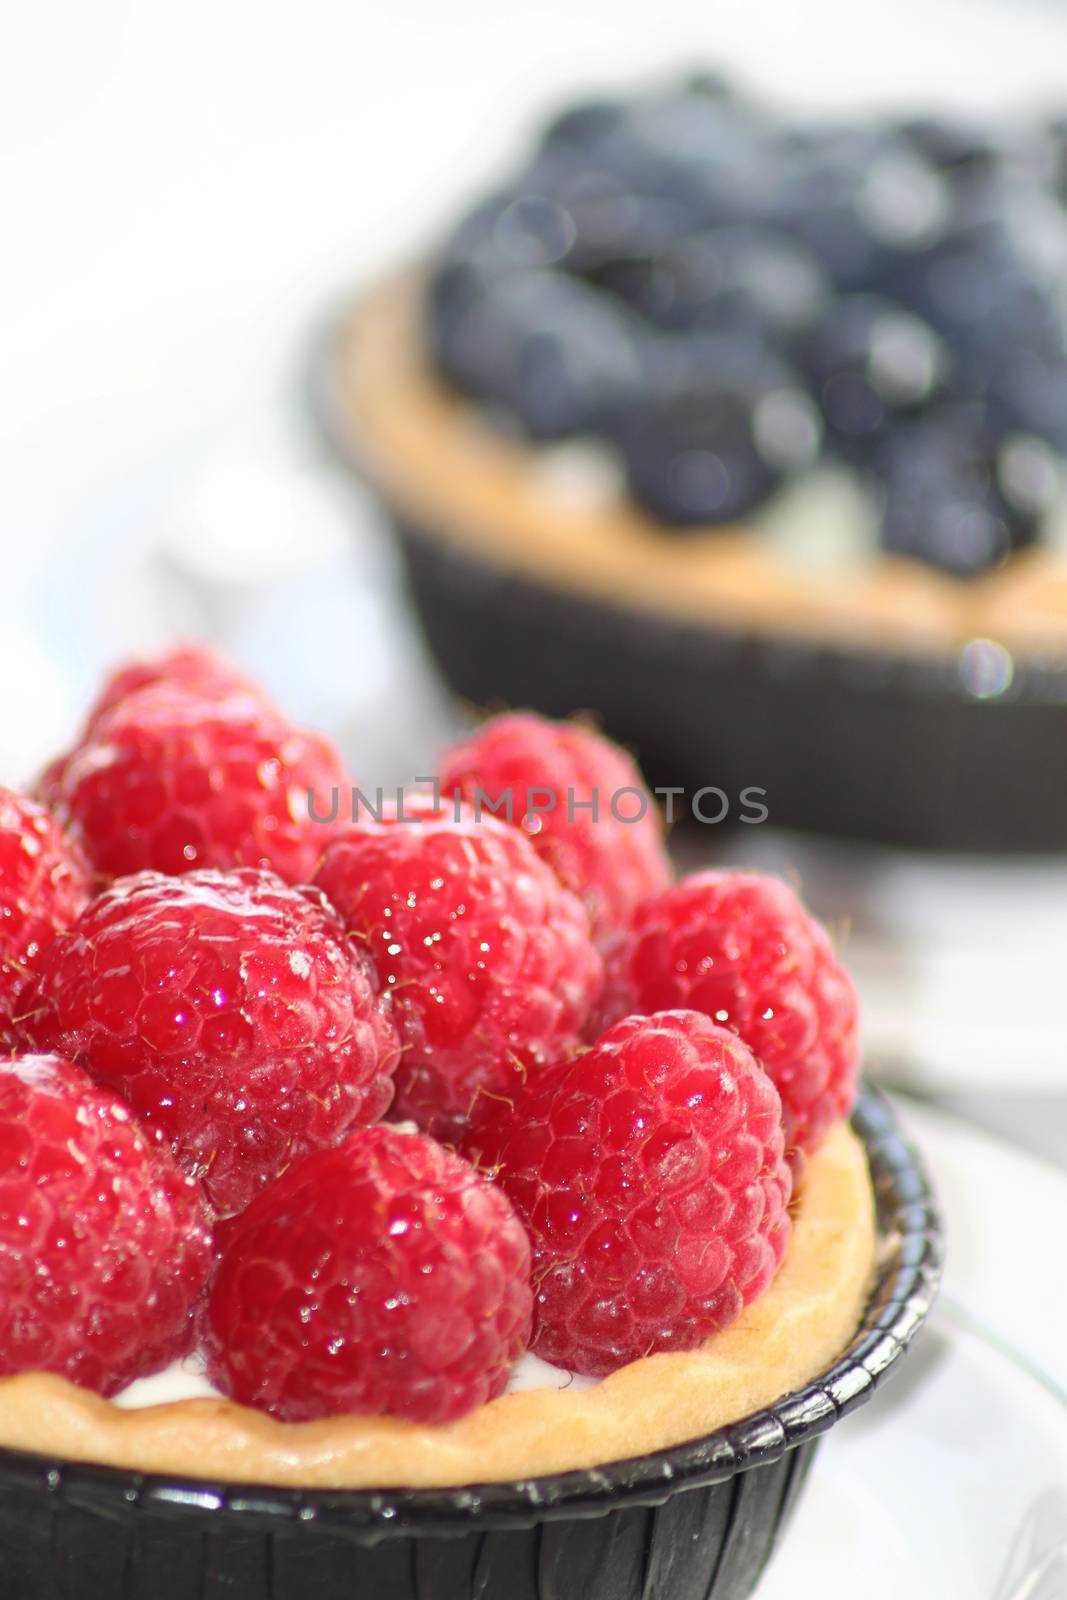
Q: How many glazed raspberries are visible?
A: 10